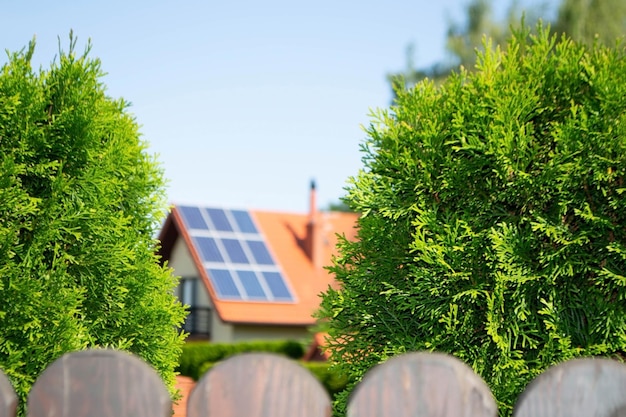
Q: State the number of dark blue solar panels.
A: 9